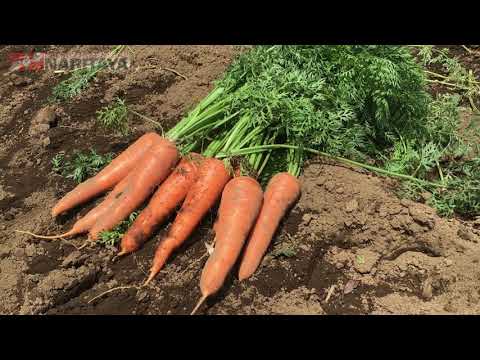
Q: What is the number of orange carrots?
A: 7